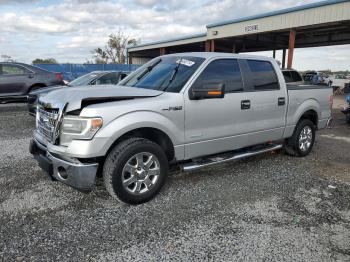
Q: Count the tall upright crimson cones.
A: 0